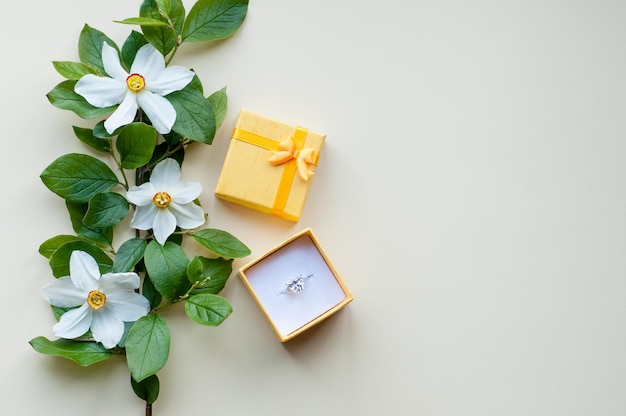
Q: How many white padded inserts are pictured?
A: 1